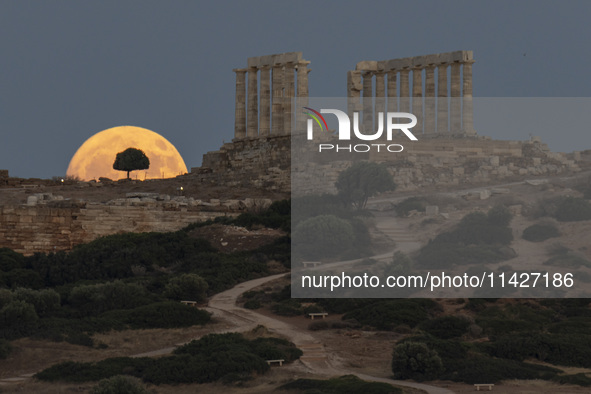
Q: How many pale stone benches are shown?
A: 5